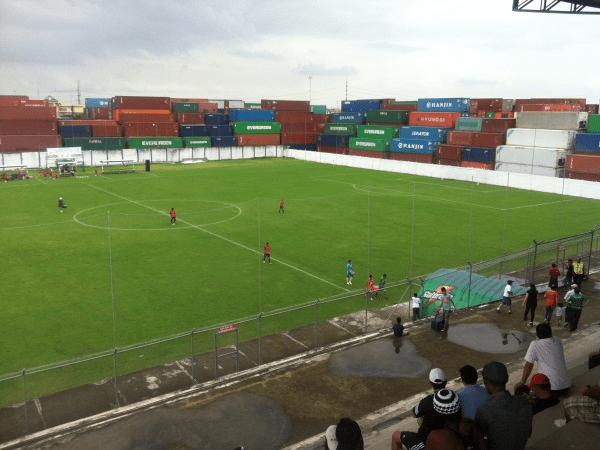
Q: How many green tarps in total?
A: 1